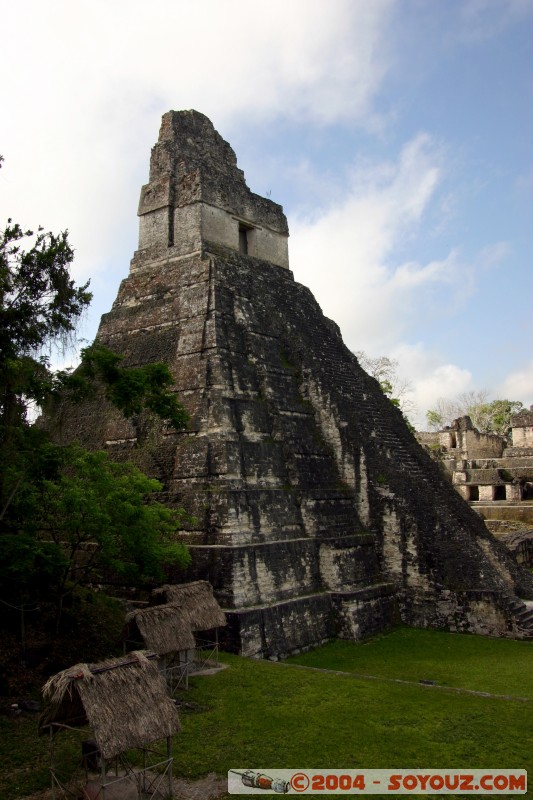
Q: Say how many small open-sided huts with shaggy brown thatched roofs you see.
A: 3